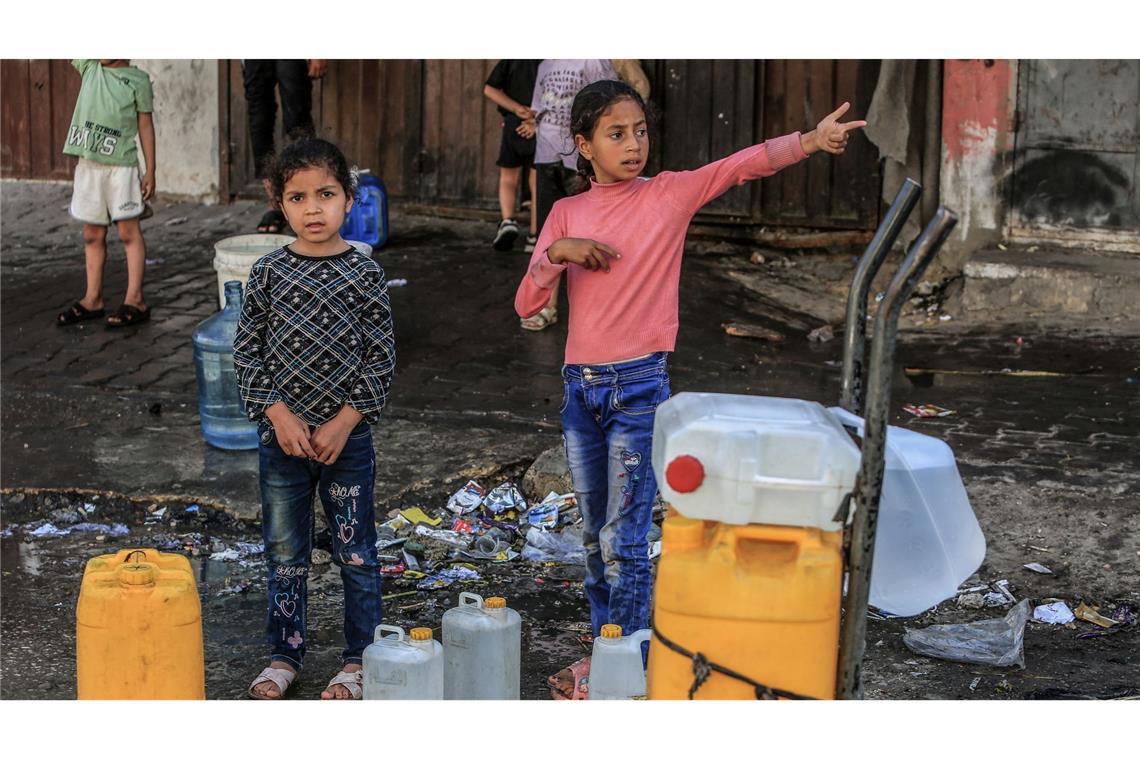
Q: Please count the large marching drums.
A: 0